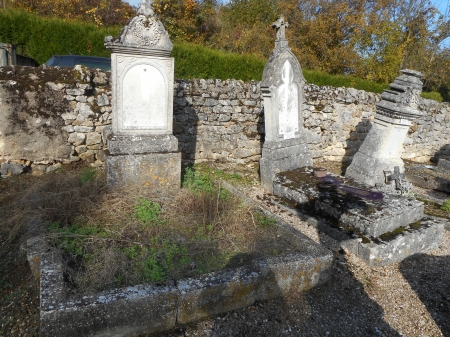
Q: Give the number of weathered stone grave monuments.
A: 3